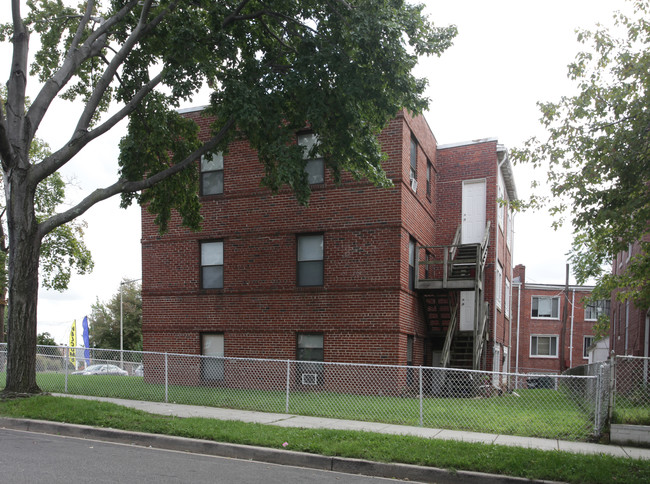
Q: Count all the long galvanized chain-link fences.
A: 1